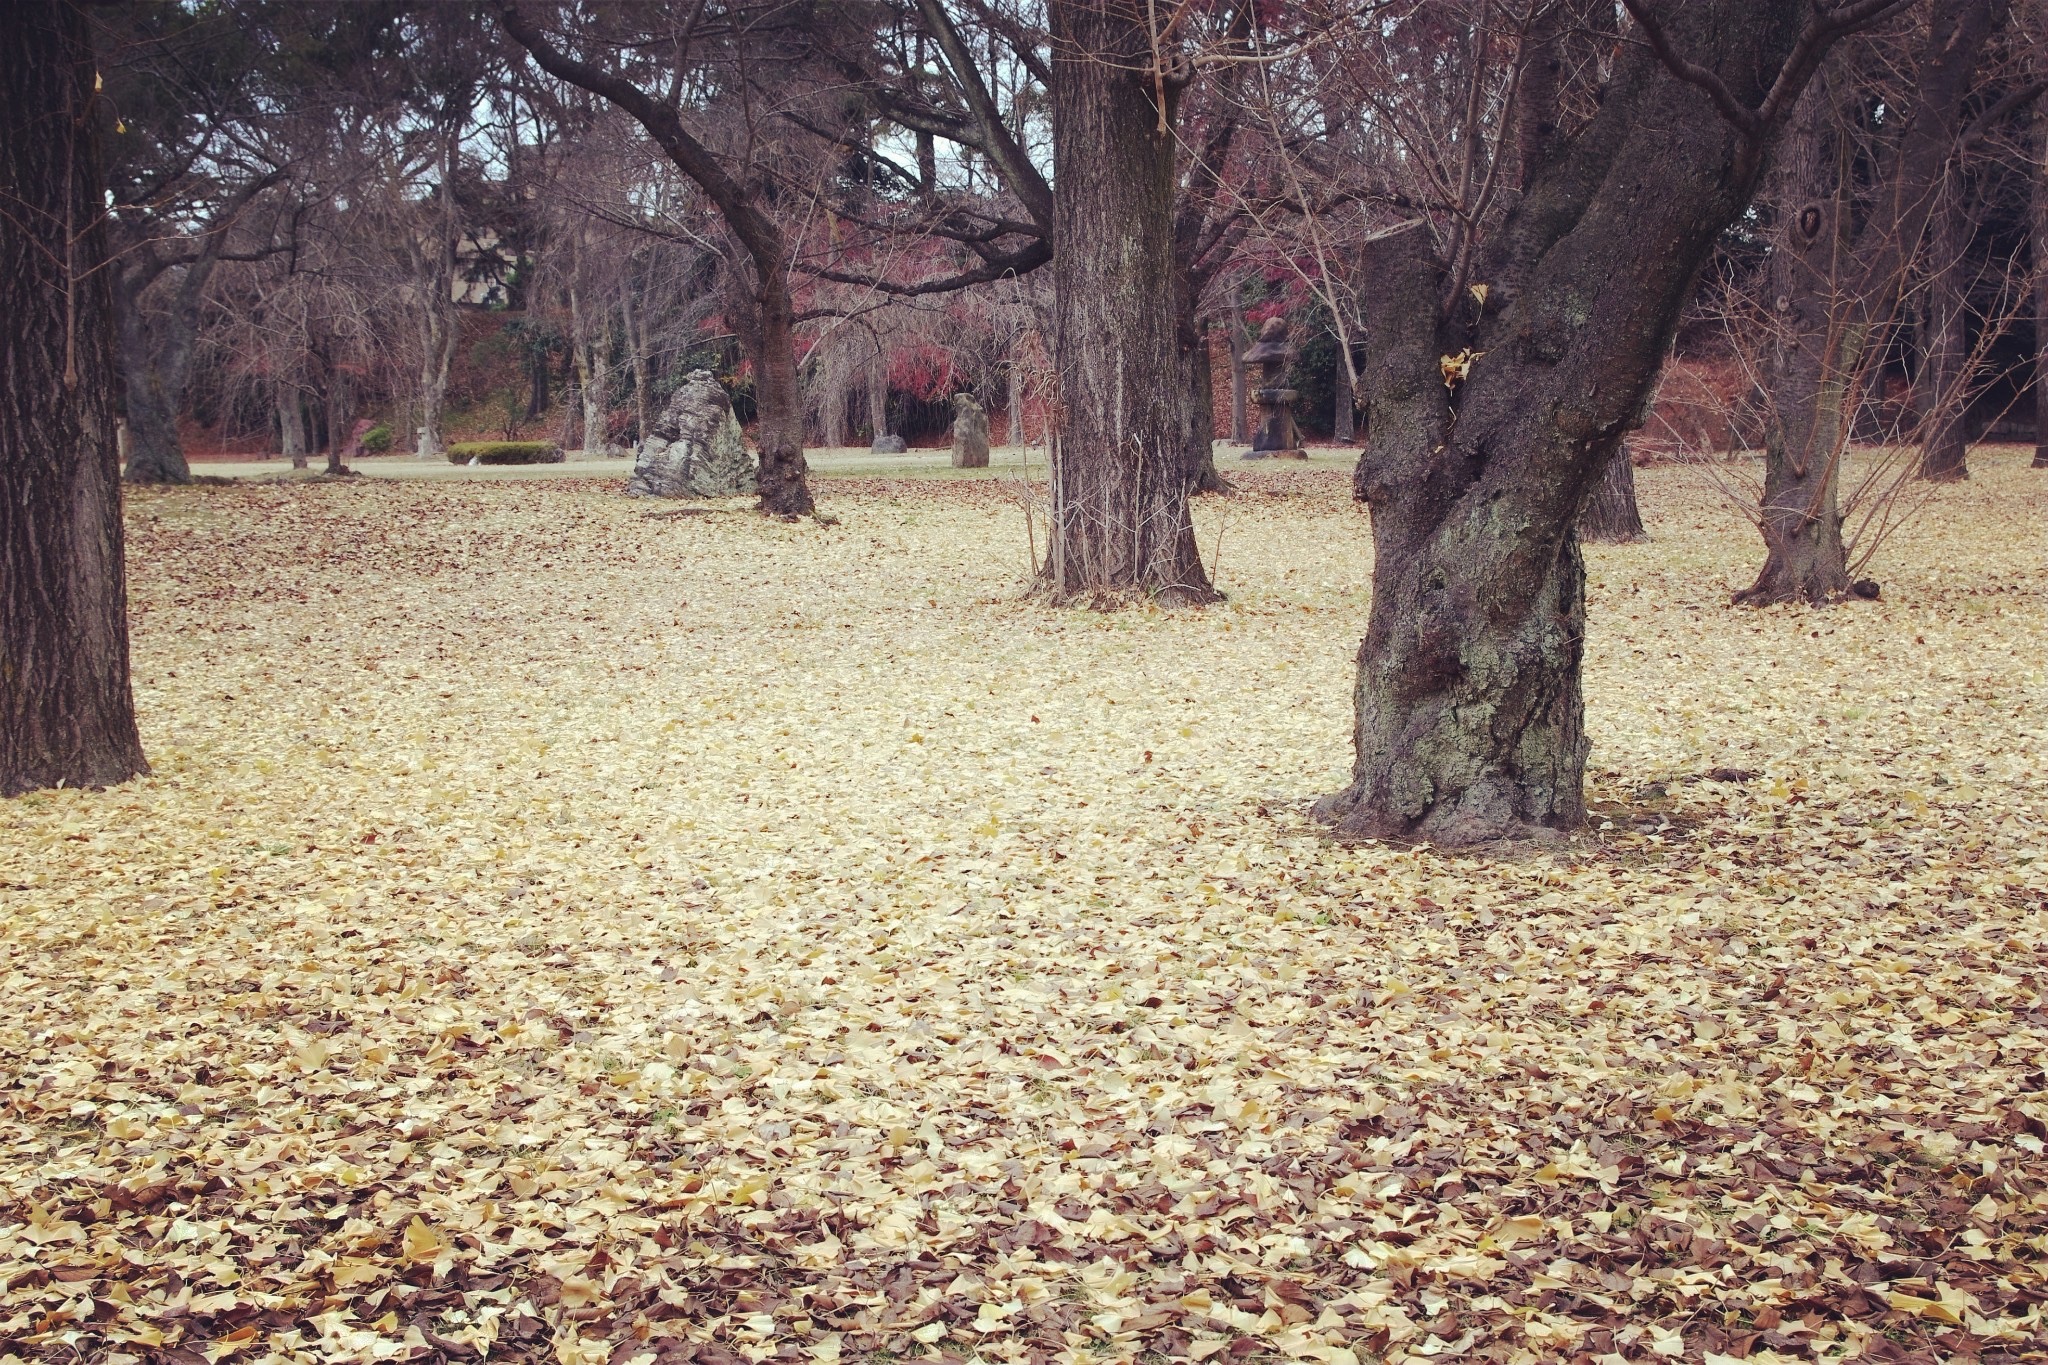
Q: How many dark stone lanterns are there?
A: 1